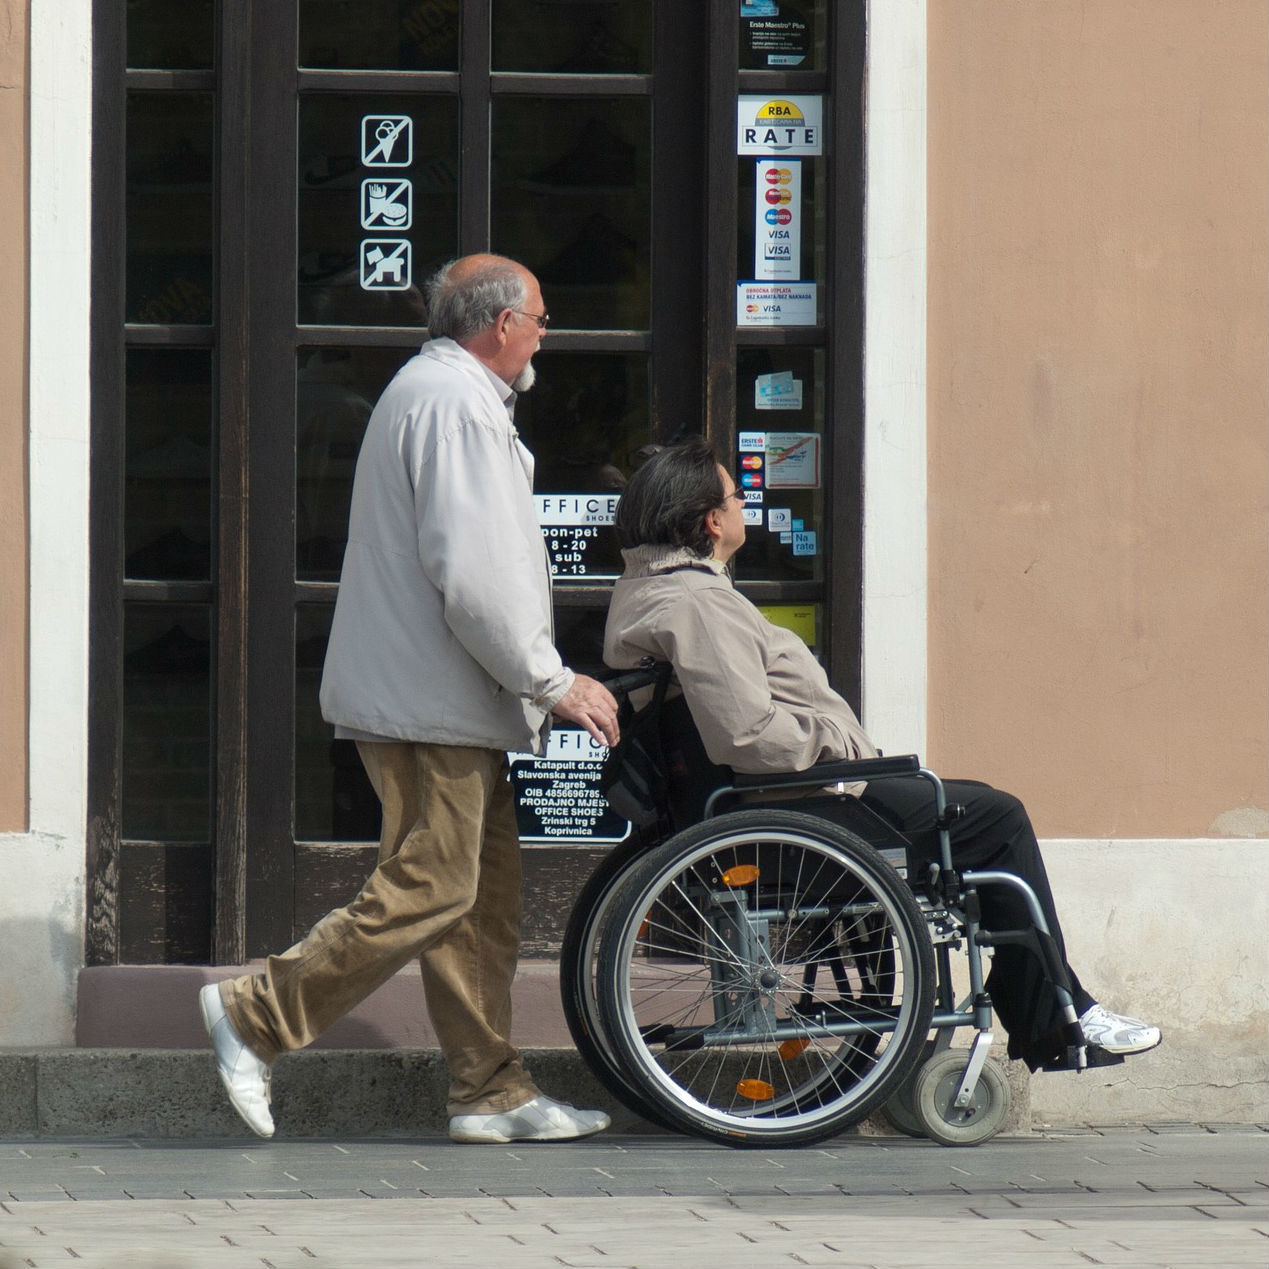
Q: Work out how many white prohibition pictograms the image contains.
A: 3